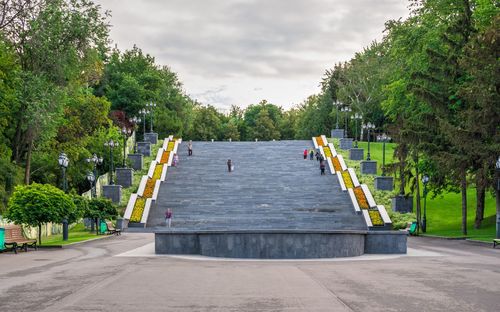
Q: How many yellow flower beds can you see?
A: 6